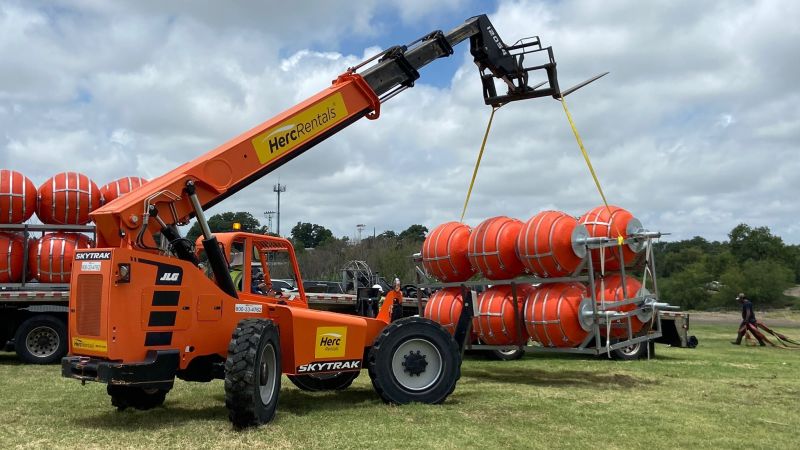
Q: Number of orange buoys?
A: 13